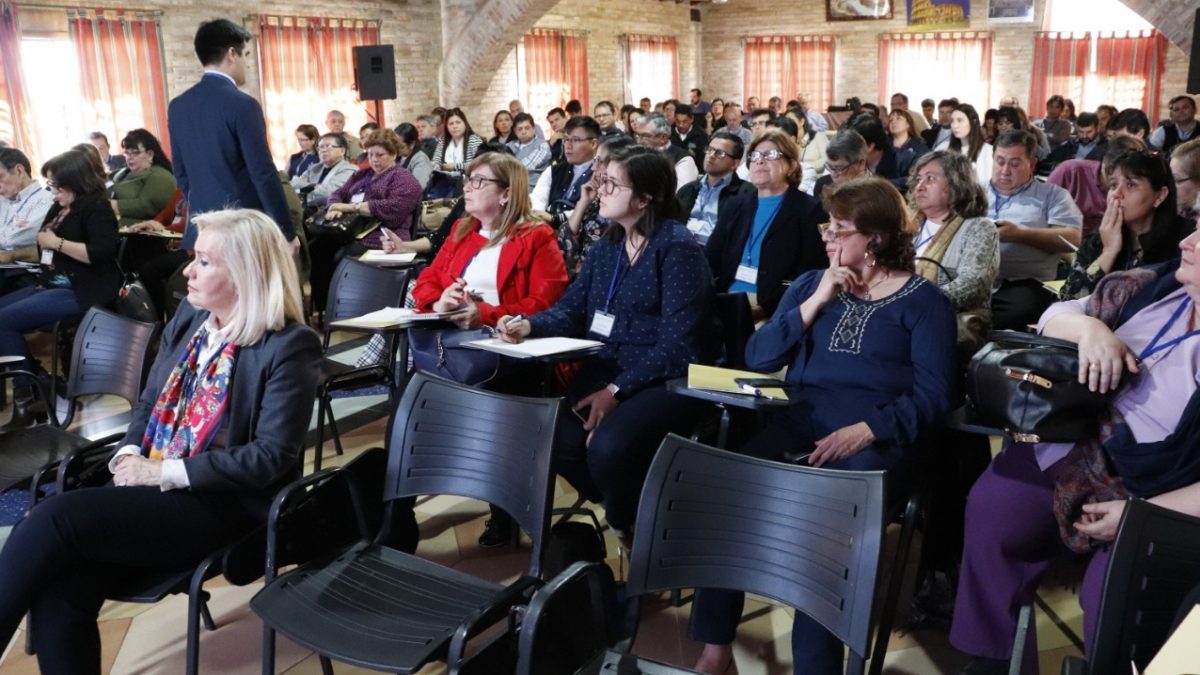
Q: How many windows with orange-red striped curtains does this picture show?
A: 7